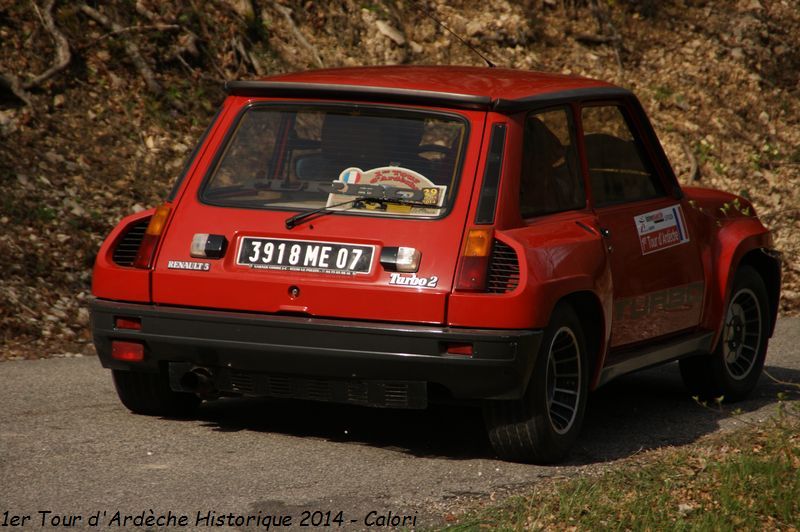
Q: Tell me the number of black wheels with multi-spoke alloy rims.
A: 2